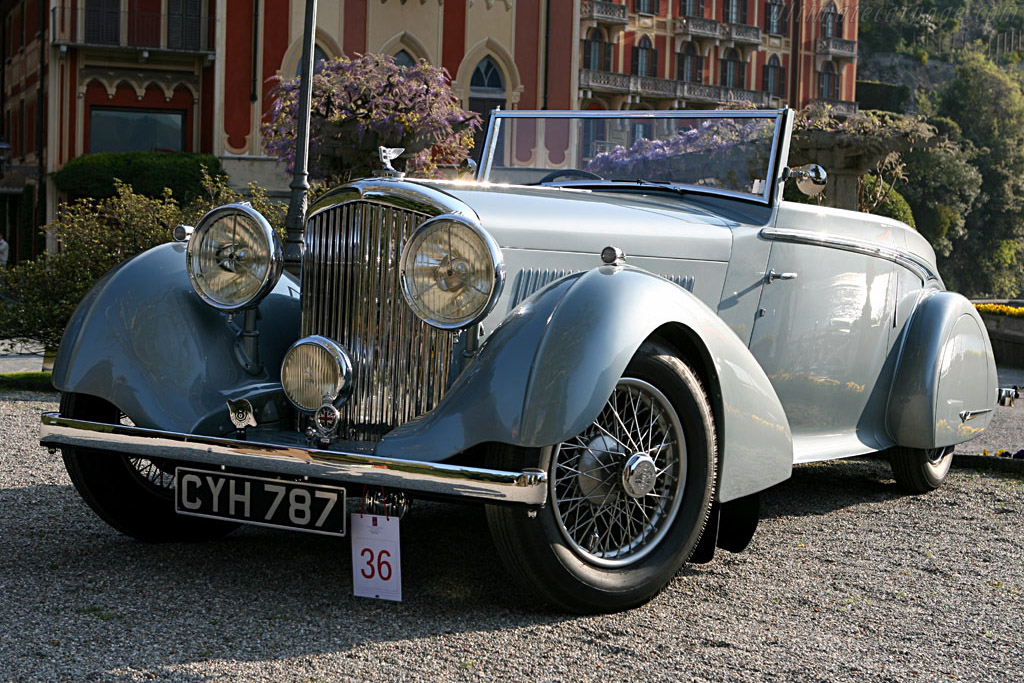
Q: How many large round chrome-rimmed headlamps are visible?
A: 2